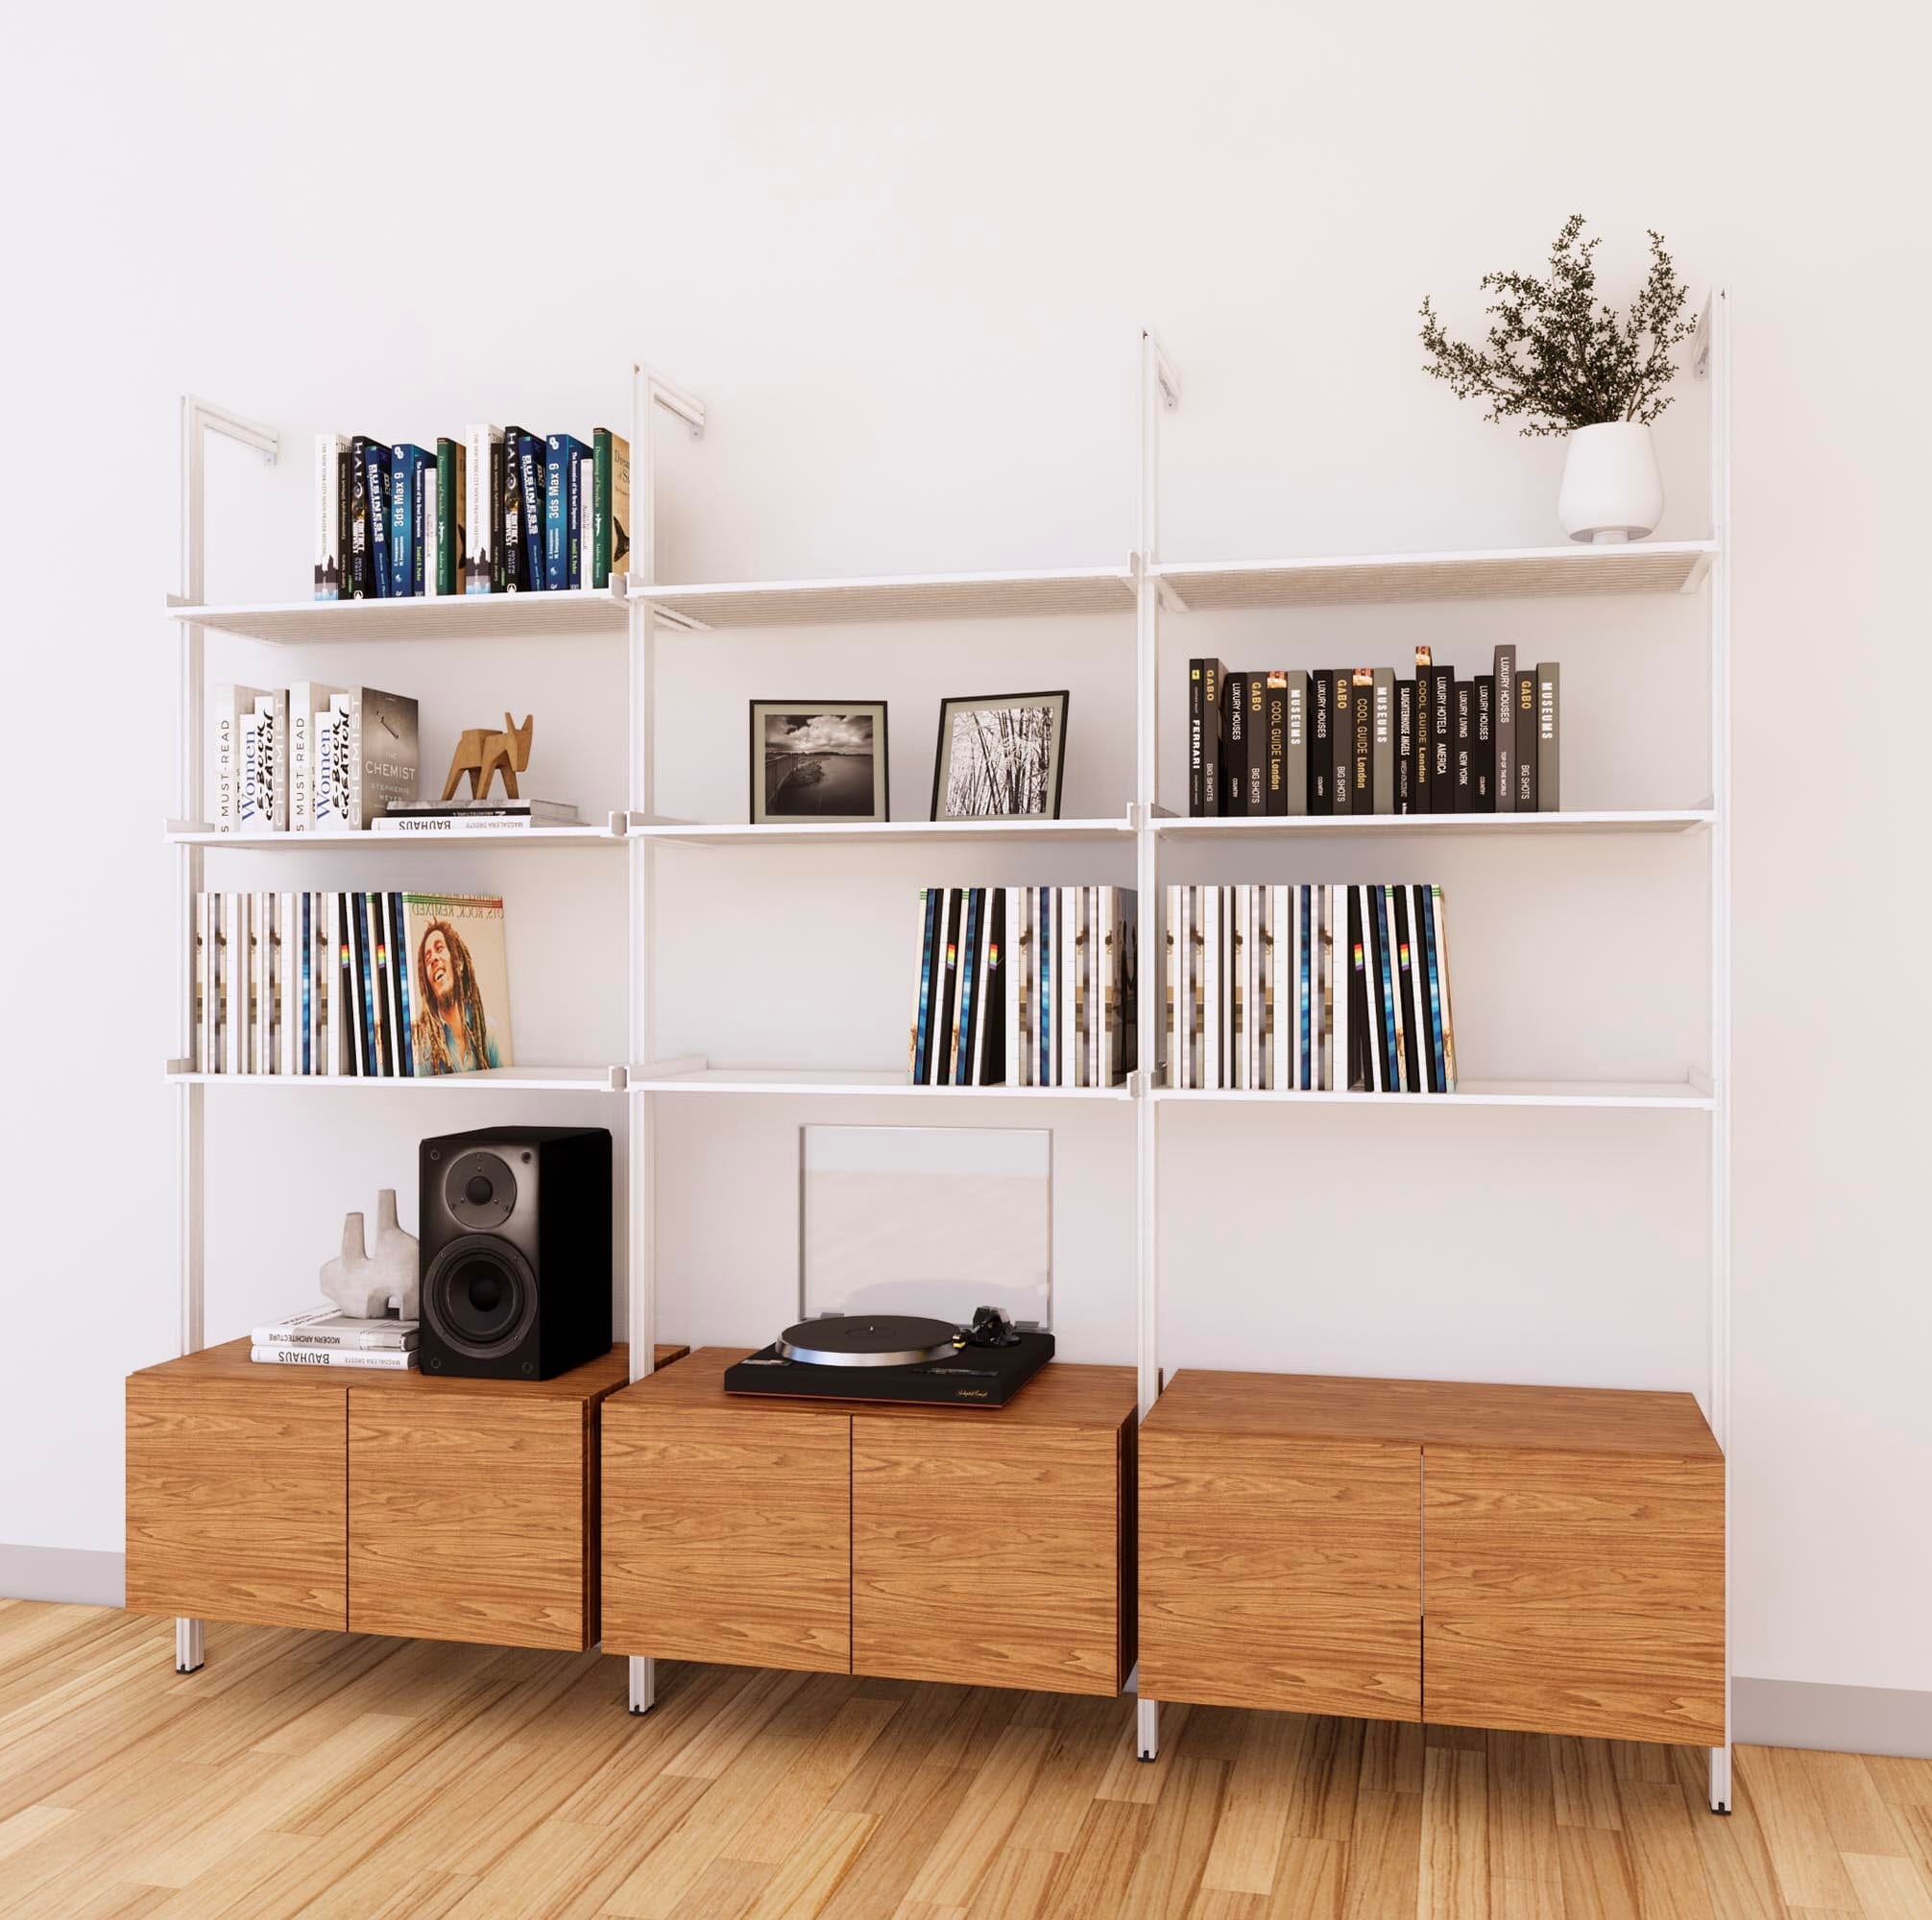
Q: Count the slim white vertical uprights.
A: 4